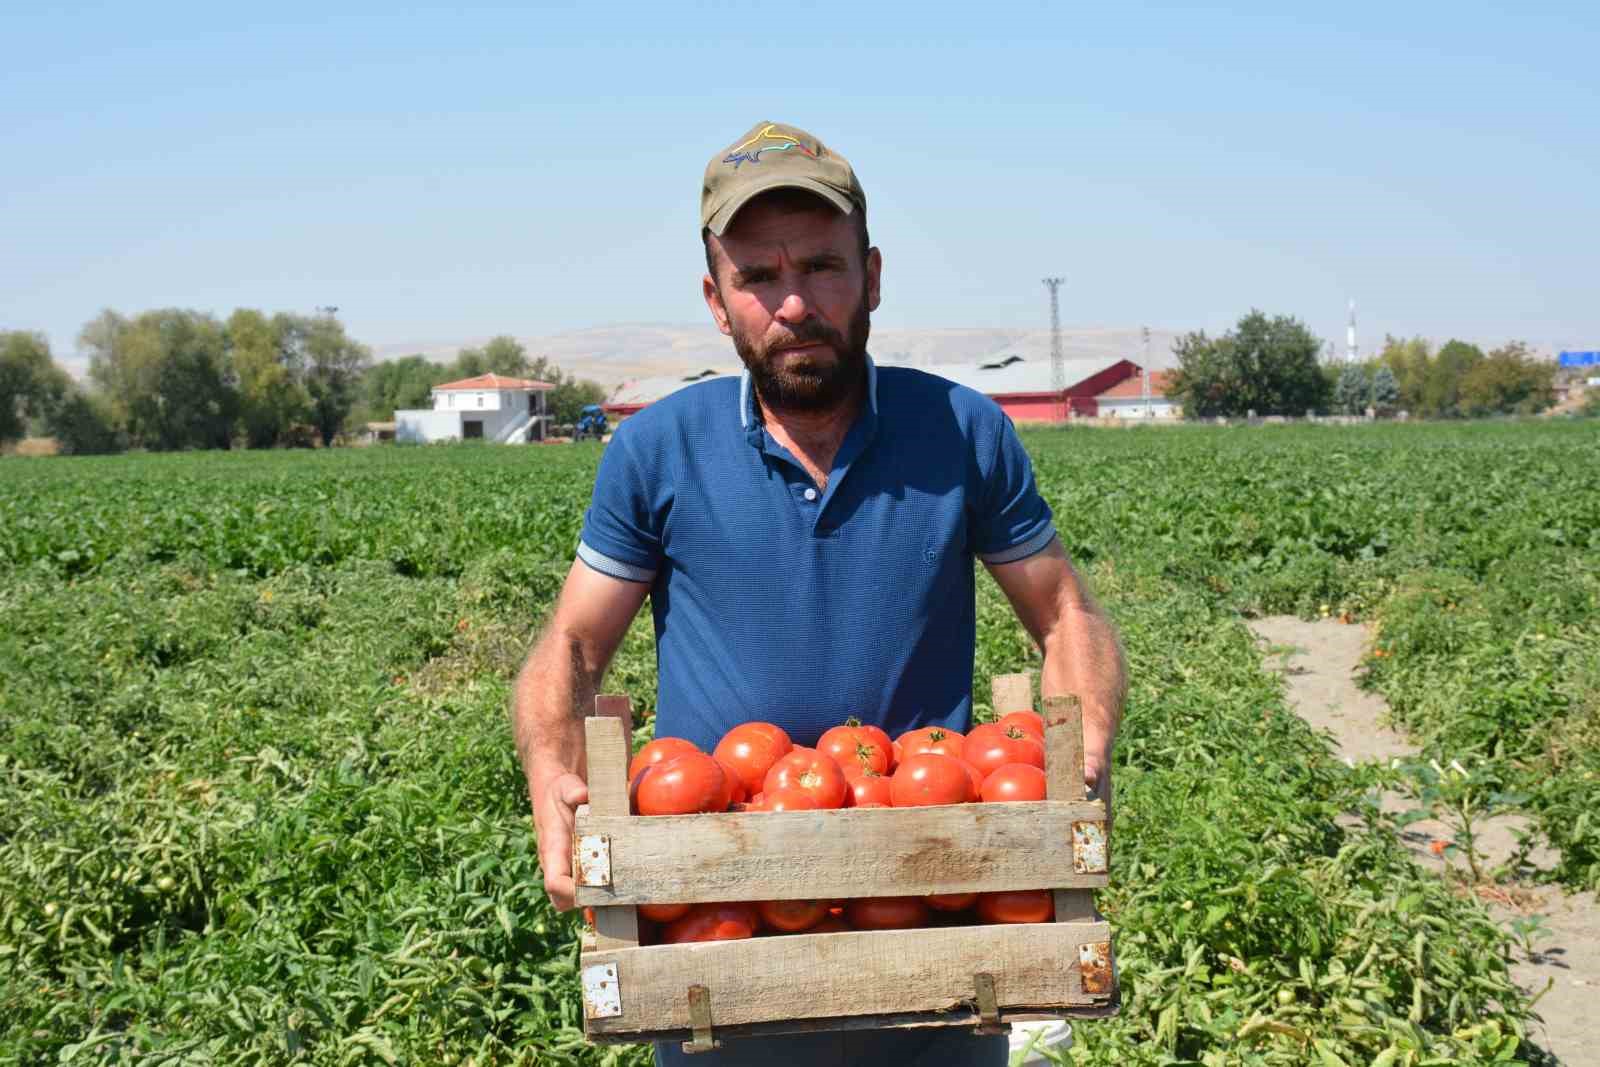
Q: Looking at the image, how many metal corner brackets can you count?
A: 4